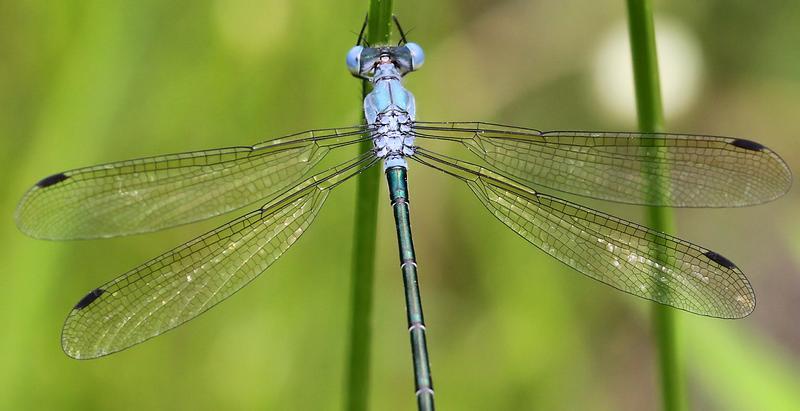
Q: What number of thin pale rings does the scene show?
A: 4